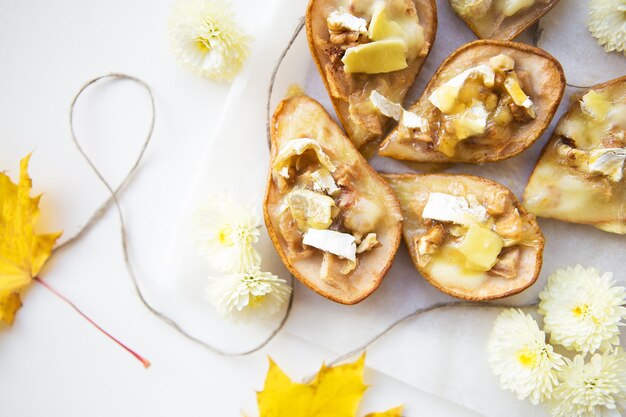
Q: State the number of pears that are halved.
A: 6